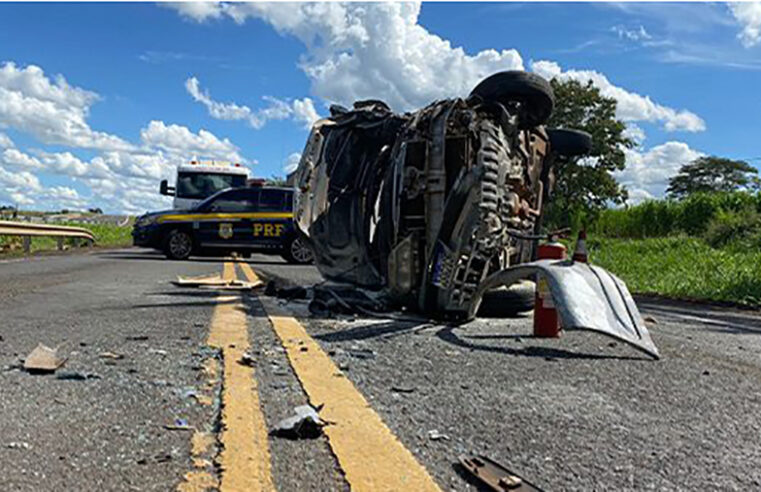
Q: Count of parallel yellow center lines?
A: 2